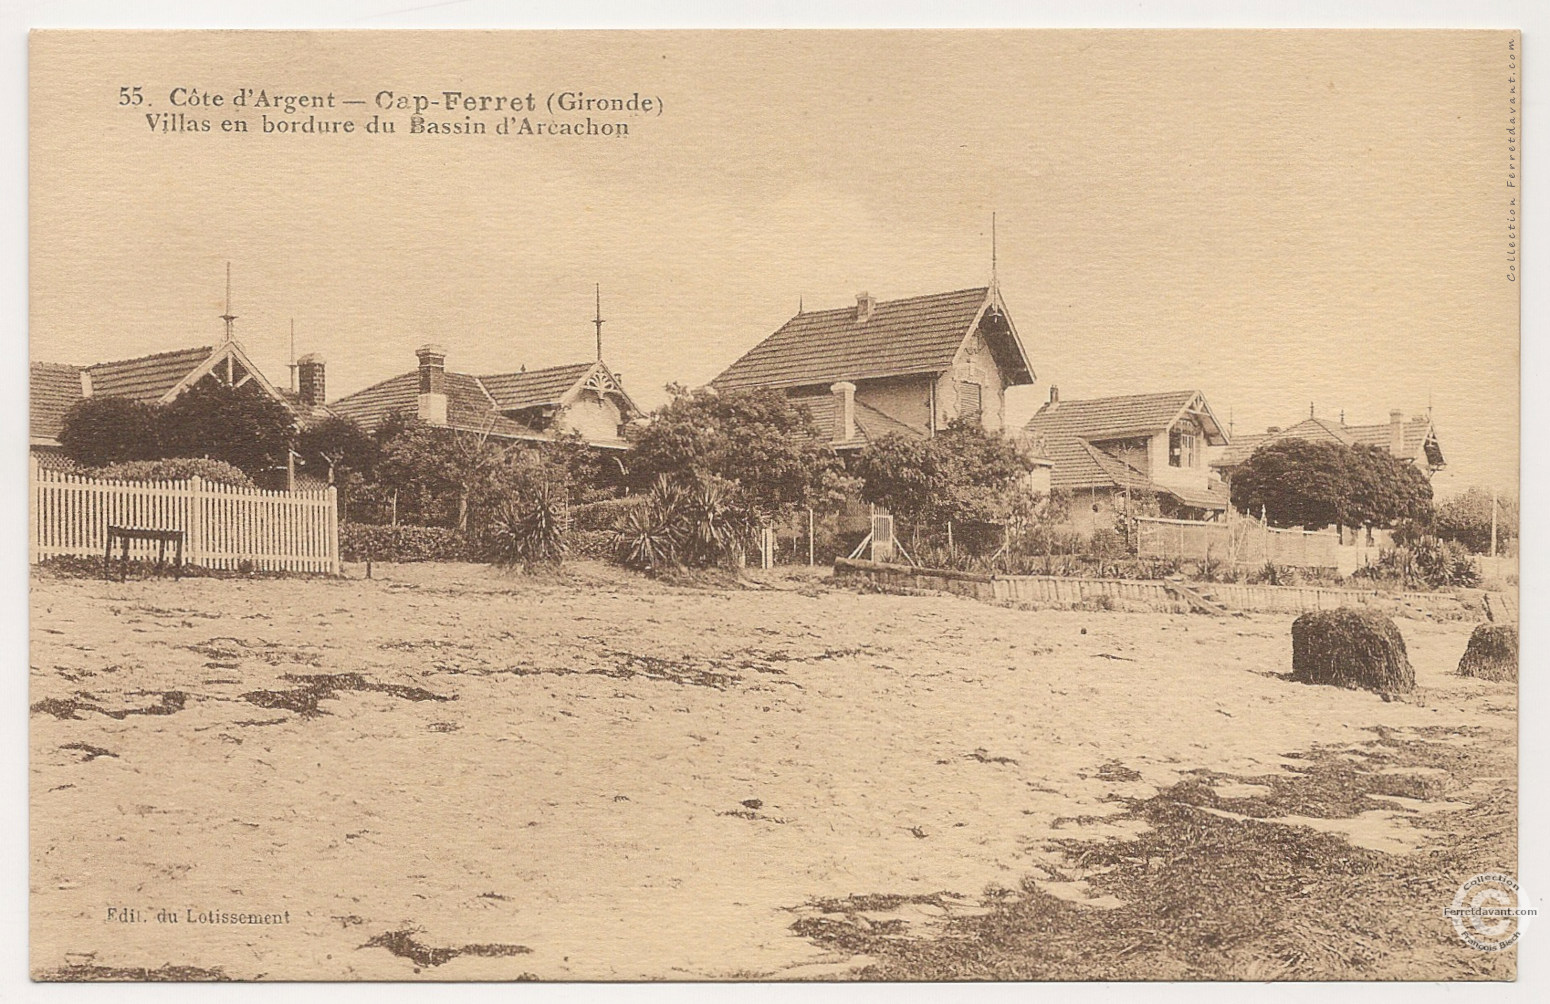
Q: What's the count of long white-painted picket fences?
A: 1